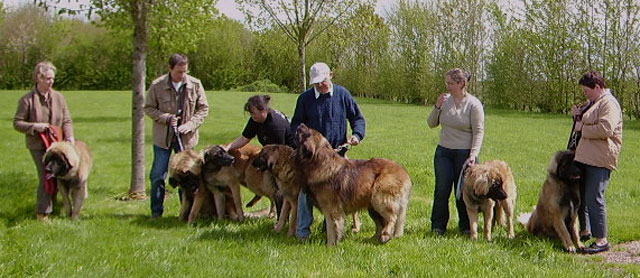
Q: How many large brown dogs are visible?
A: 7